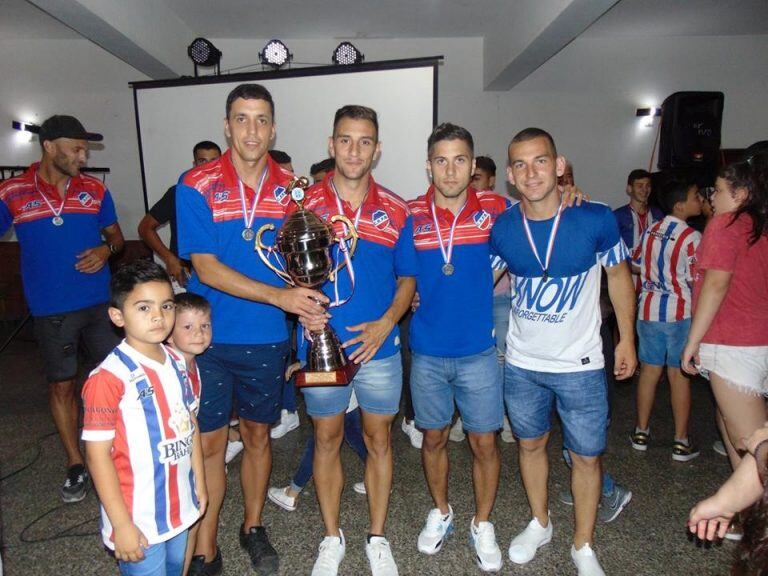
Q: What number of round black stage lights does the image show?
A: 3